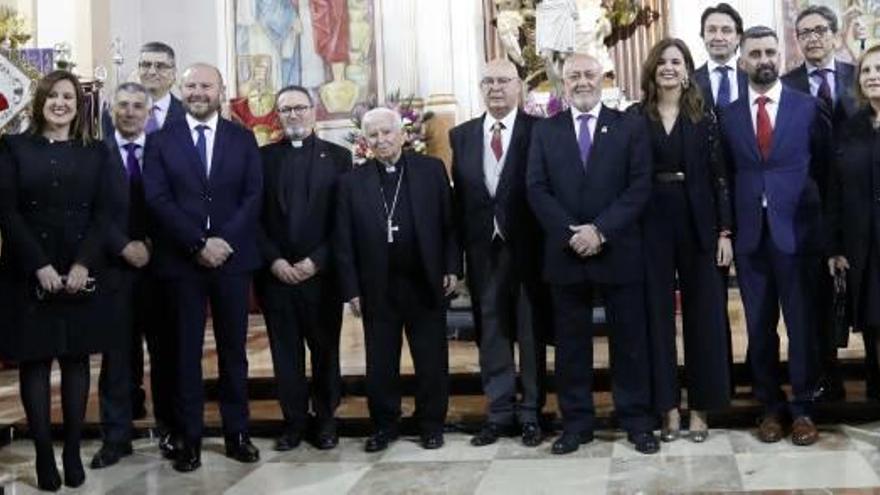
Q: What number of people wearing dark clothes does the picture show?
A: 13